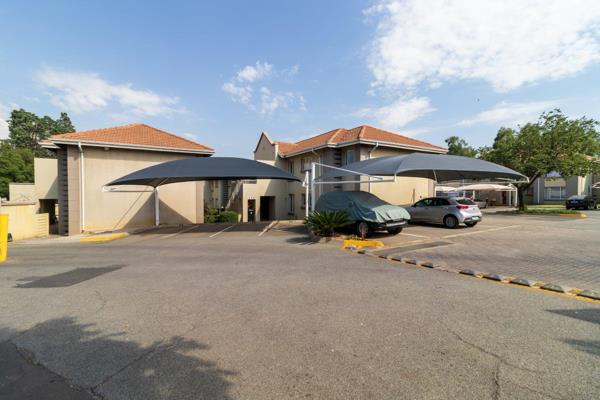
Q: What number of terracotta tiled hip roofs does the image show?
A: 2